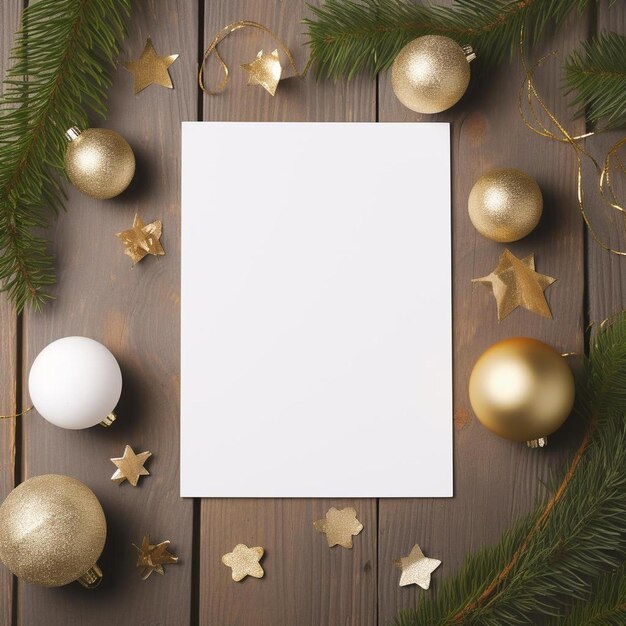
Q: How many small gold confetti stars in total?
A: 9